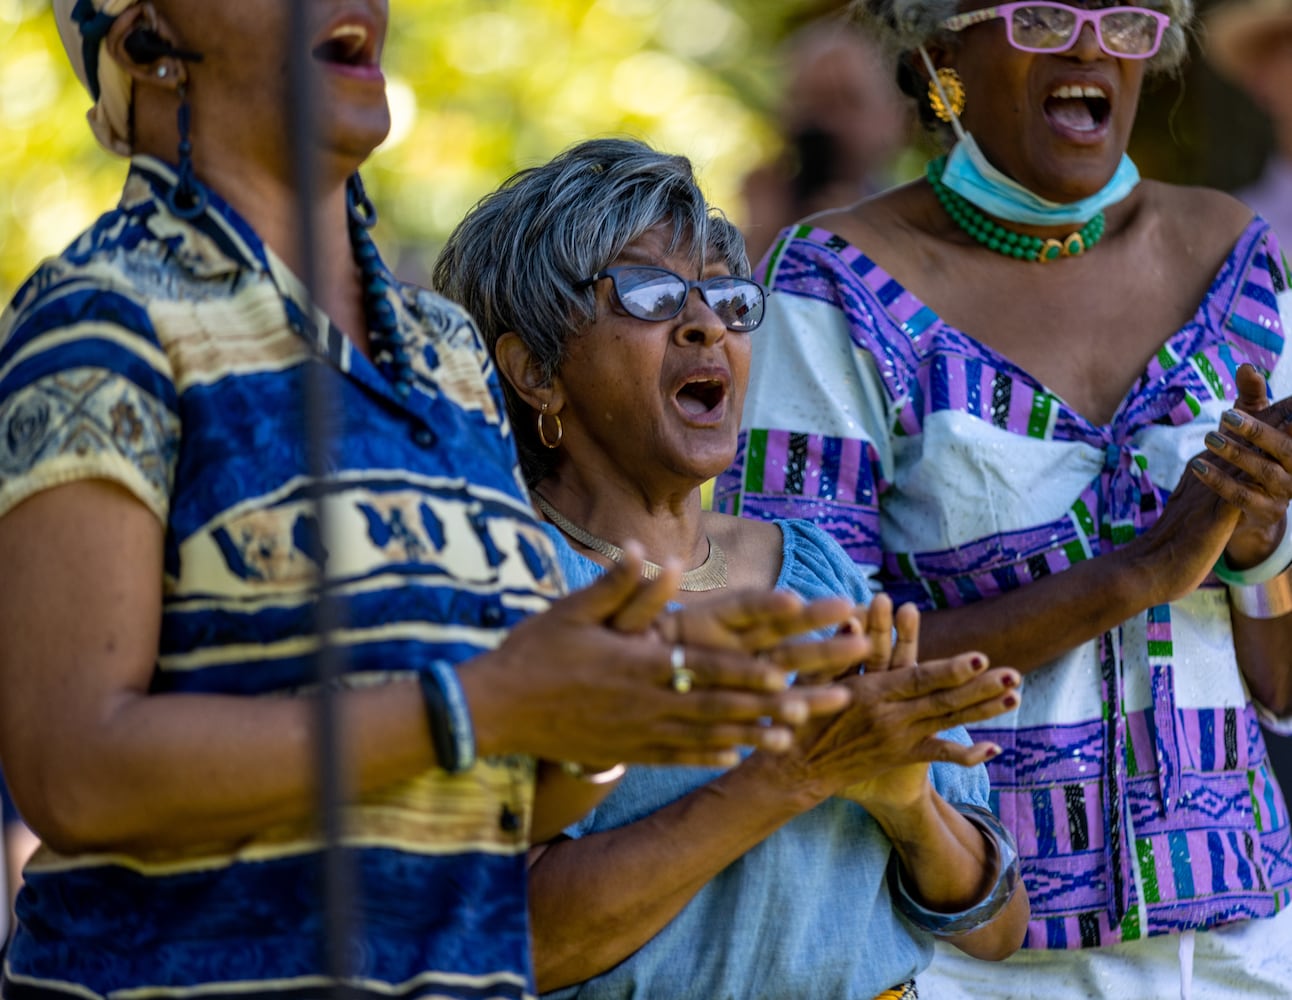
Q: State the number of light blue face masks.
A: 1